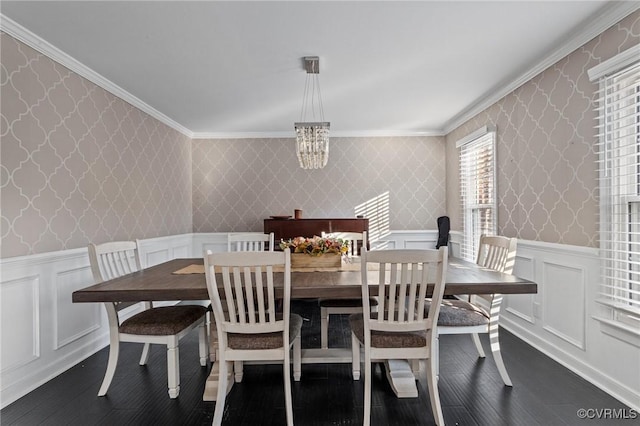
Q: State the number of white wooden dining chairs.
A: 6